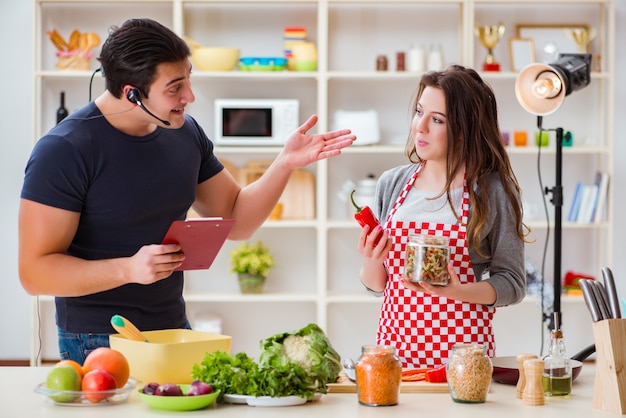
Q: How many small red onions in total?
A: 3